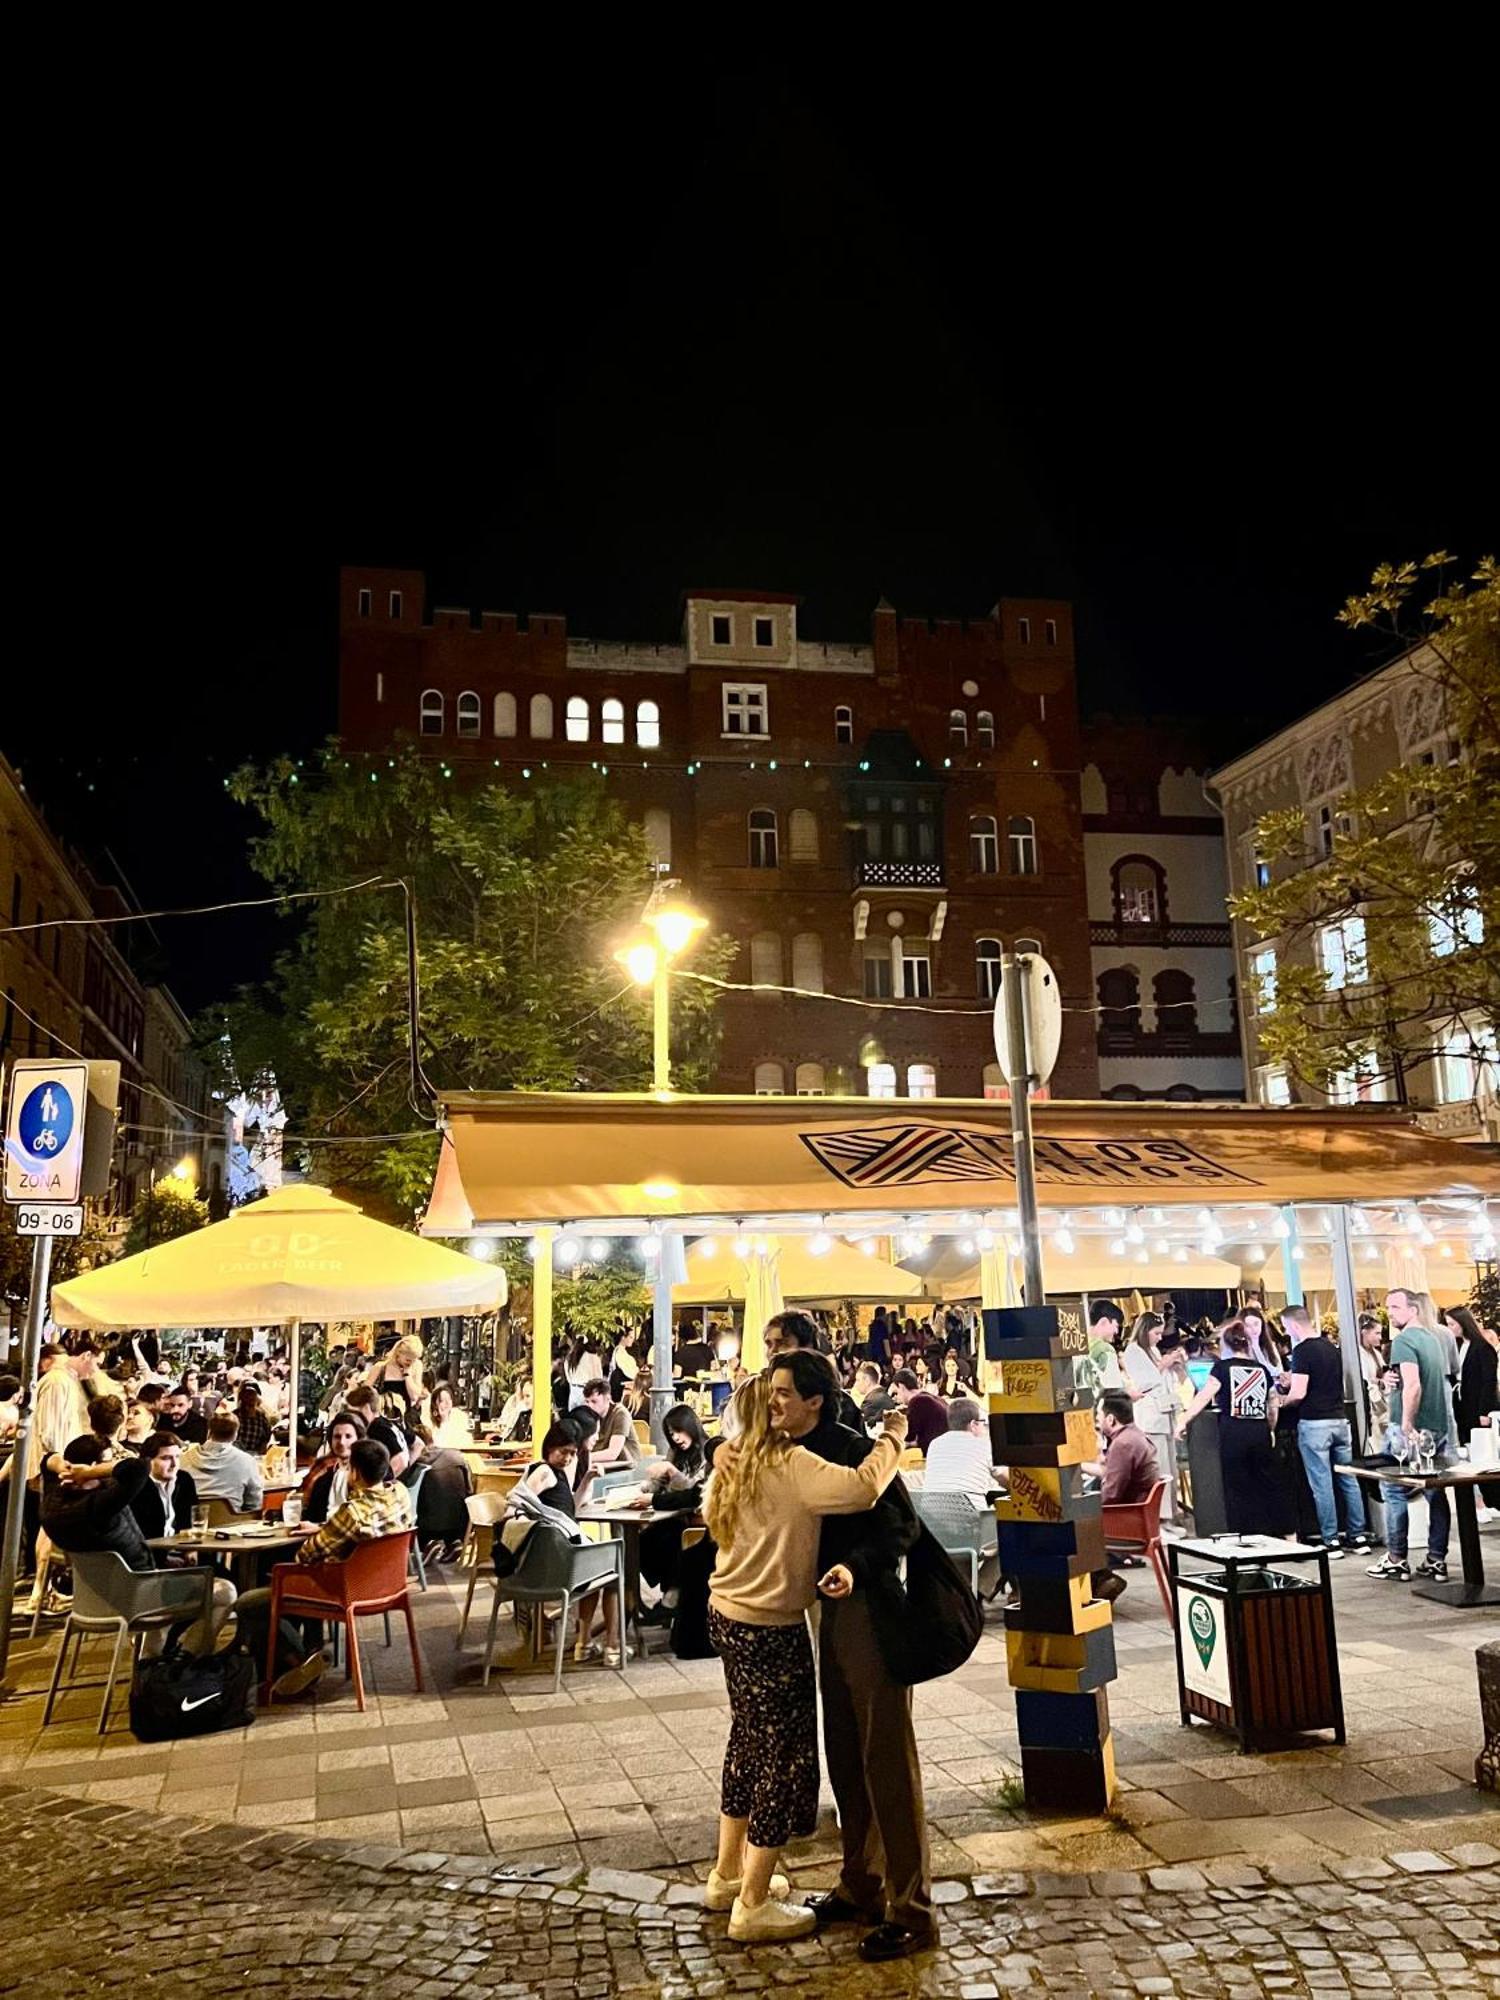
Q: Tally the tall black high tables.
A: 1